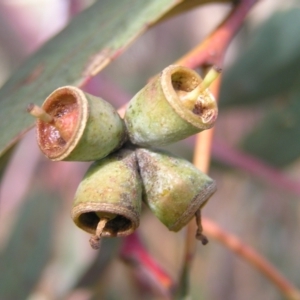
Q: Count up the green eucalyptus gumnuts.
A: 4